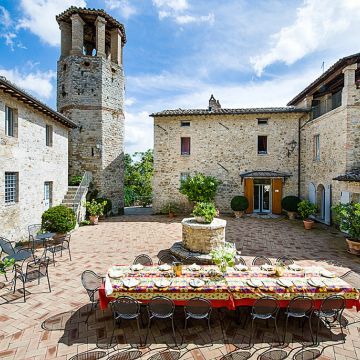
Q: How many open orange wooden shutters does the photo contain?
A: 2